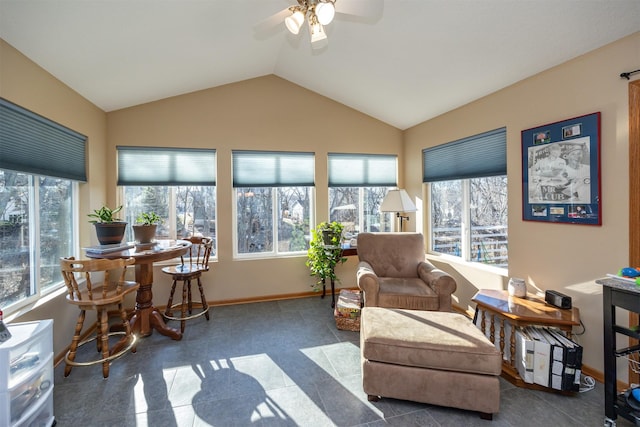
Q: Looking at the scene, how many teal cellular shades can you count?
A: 5